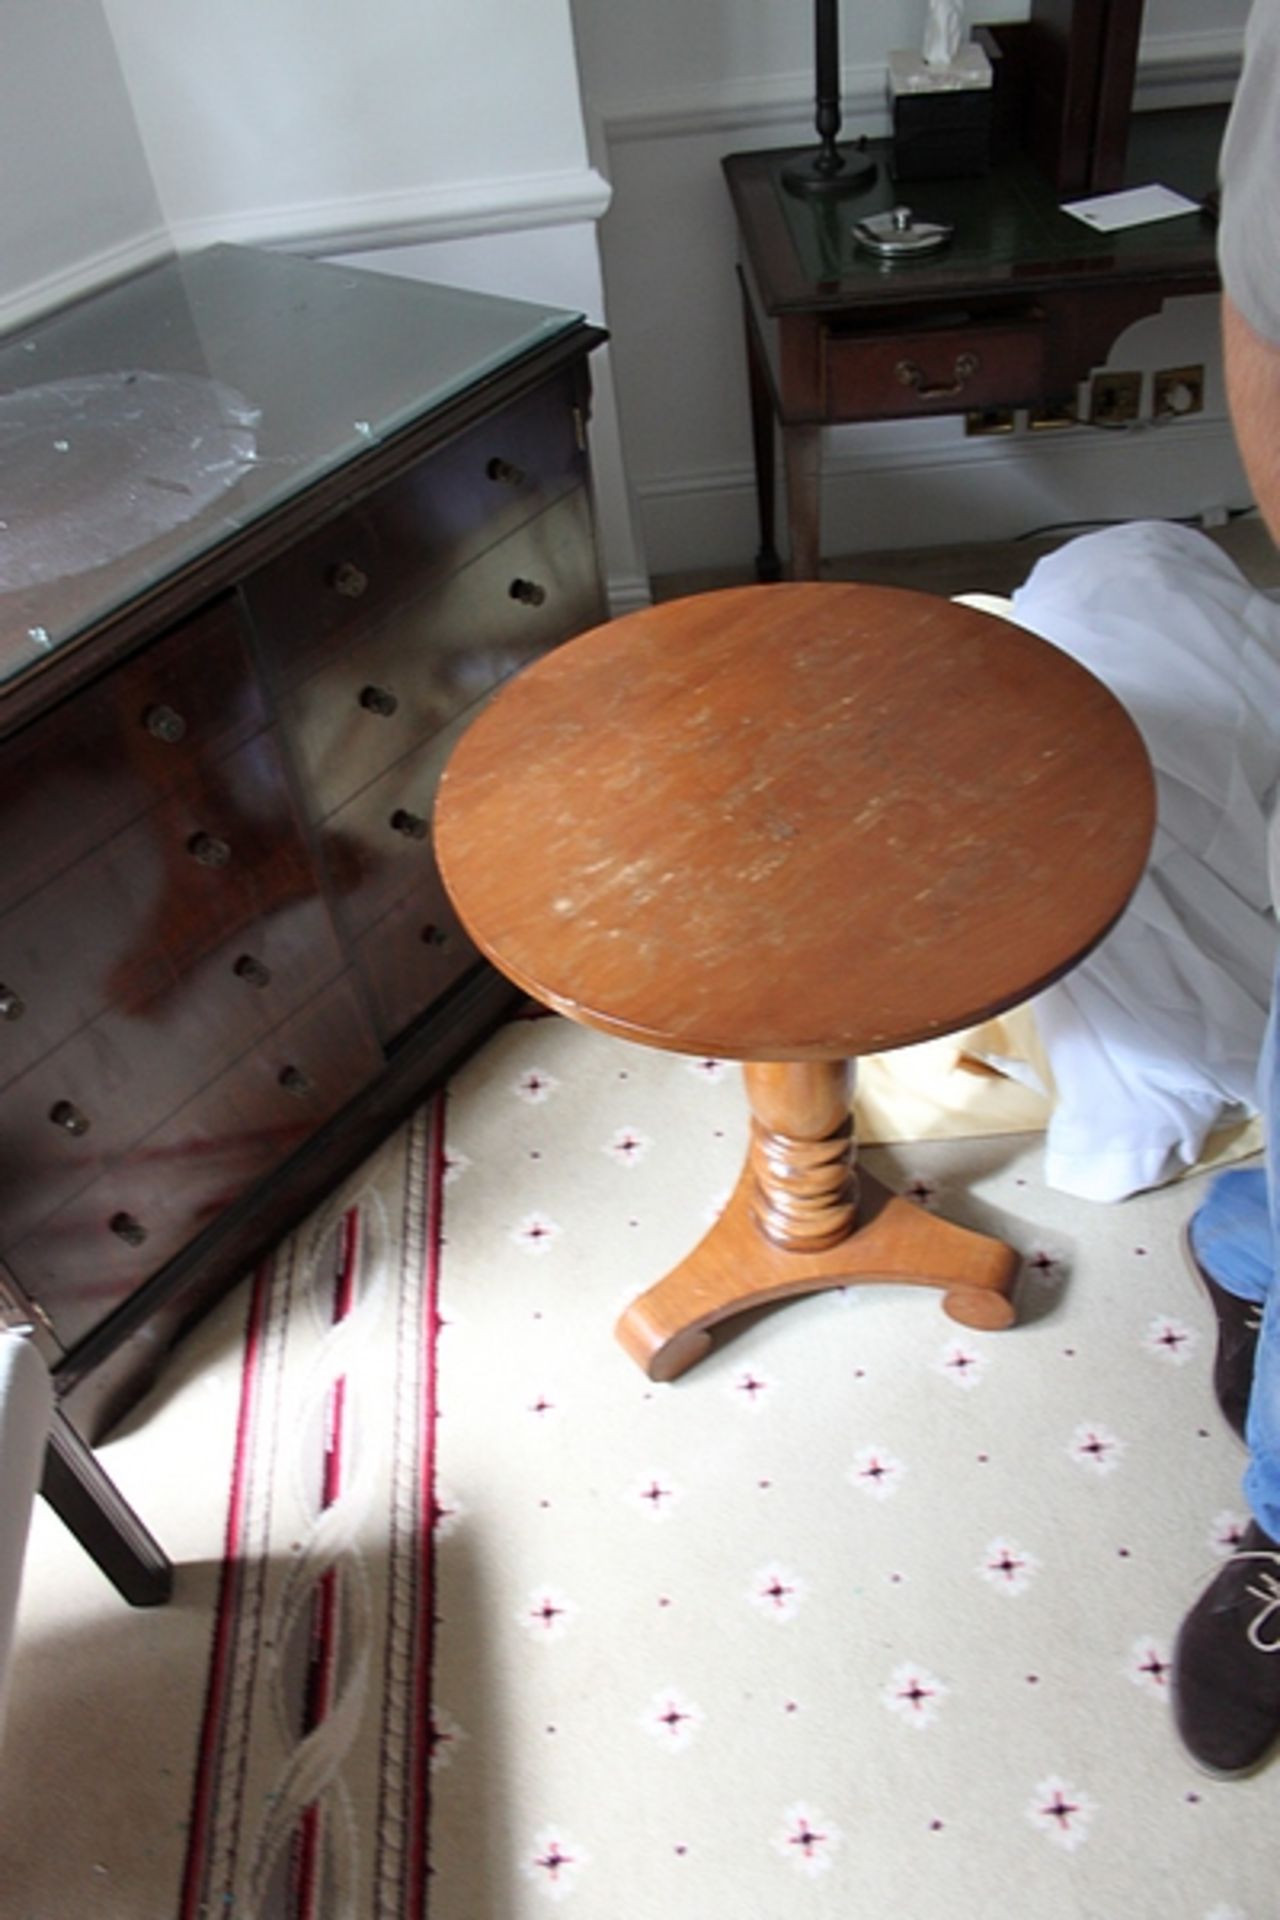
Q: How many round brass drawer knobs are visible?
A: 13